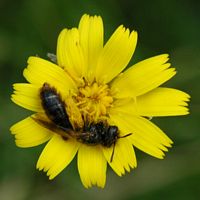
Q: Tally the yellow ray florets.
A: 12